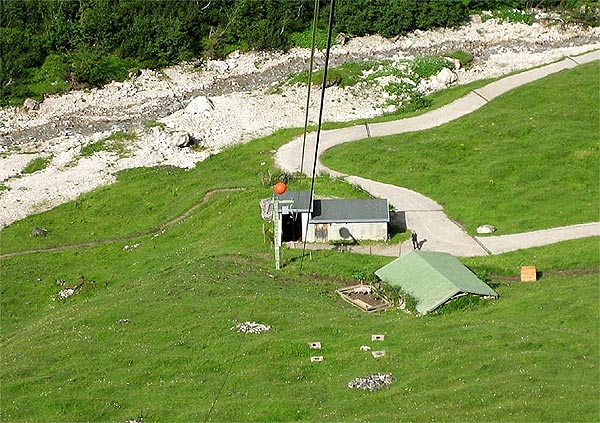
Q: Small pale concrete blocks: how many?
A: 4